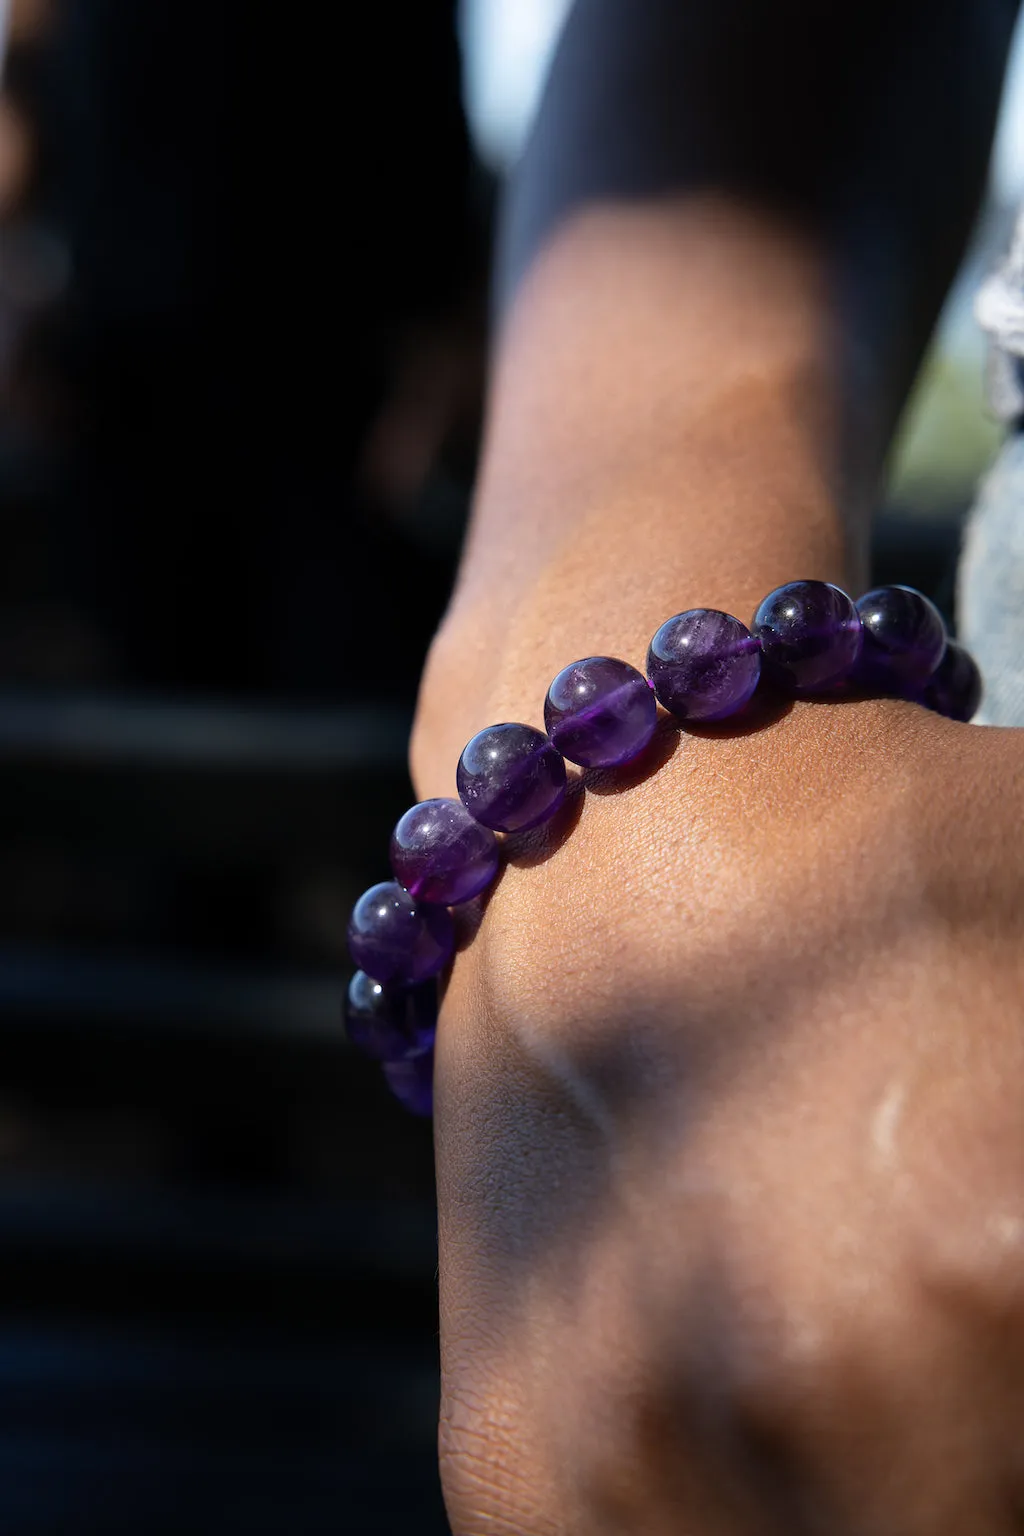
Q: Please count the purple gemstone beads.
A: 10